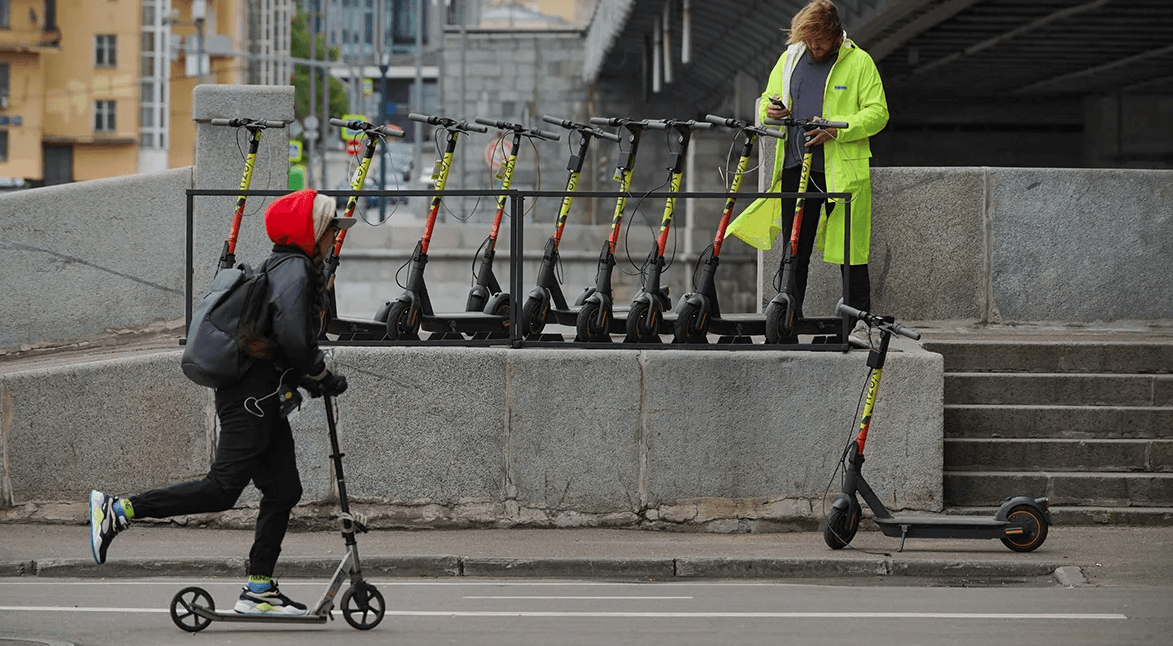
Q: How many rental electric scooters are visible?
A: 10